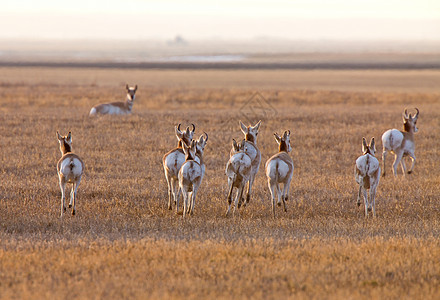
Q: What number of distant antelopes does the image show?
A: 1